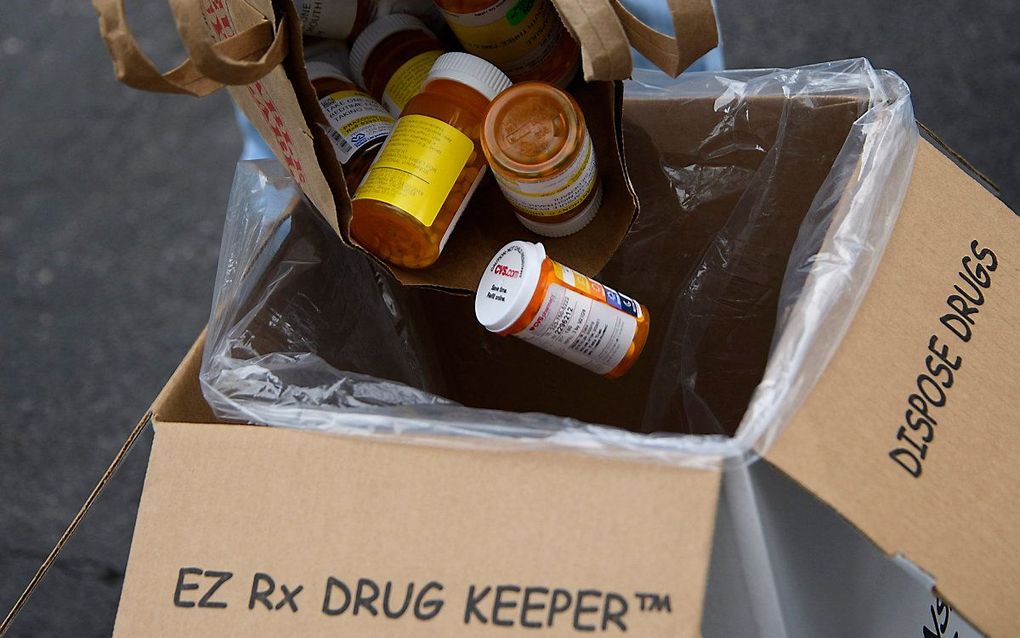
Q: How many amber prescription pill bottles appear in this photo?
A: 7